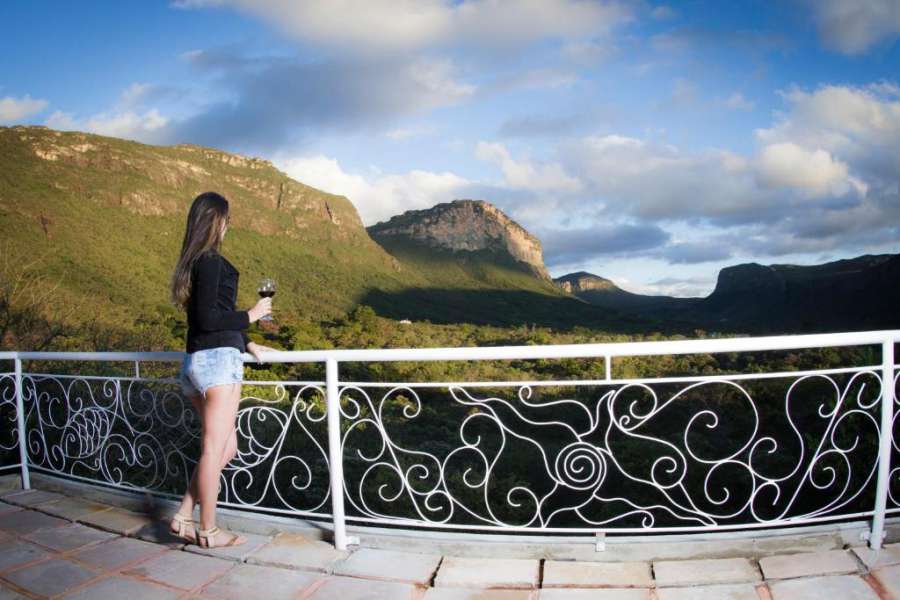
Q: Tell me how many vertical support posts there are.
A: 3